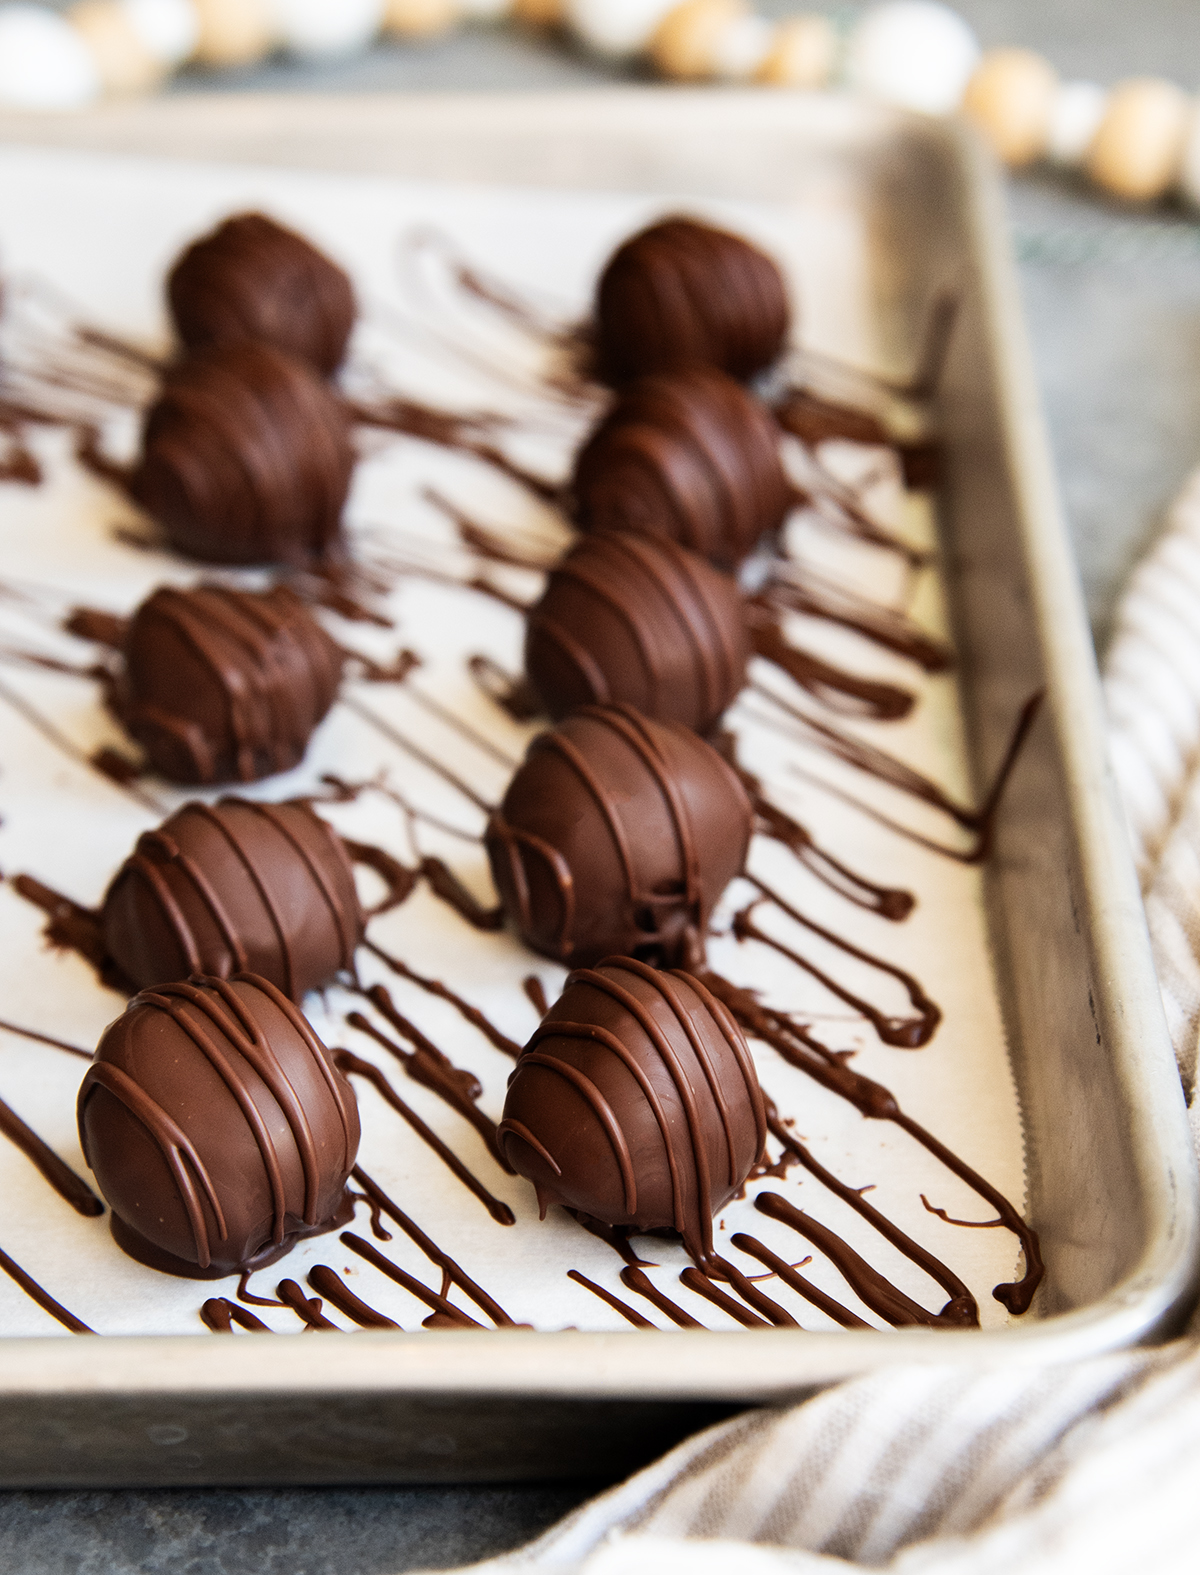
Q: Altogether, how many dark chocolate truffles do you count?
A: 10